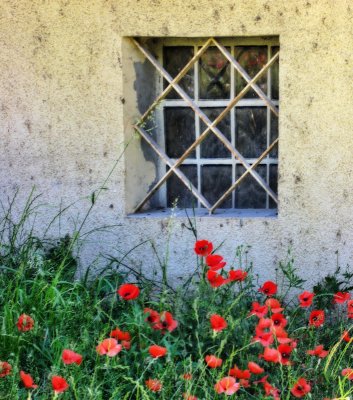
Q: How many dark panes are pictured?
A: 12